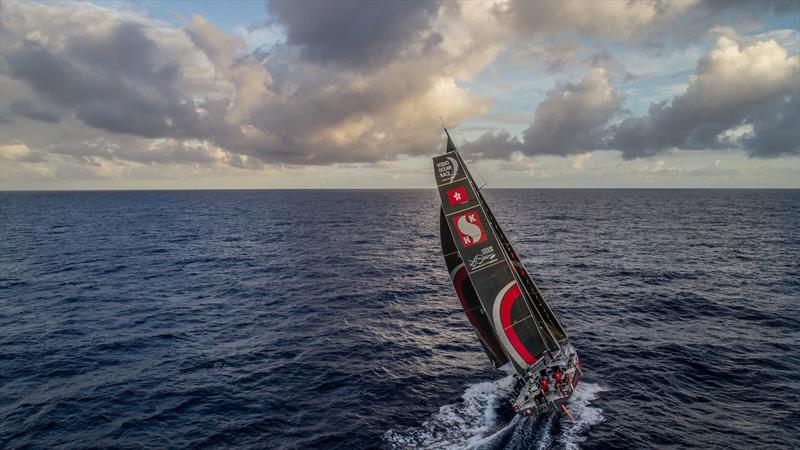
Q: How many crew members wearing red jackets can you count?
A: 2